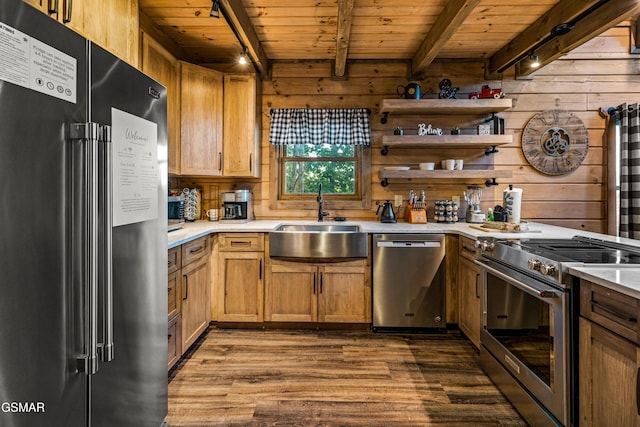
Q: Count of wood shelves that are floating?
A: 3